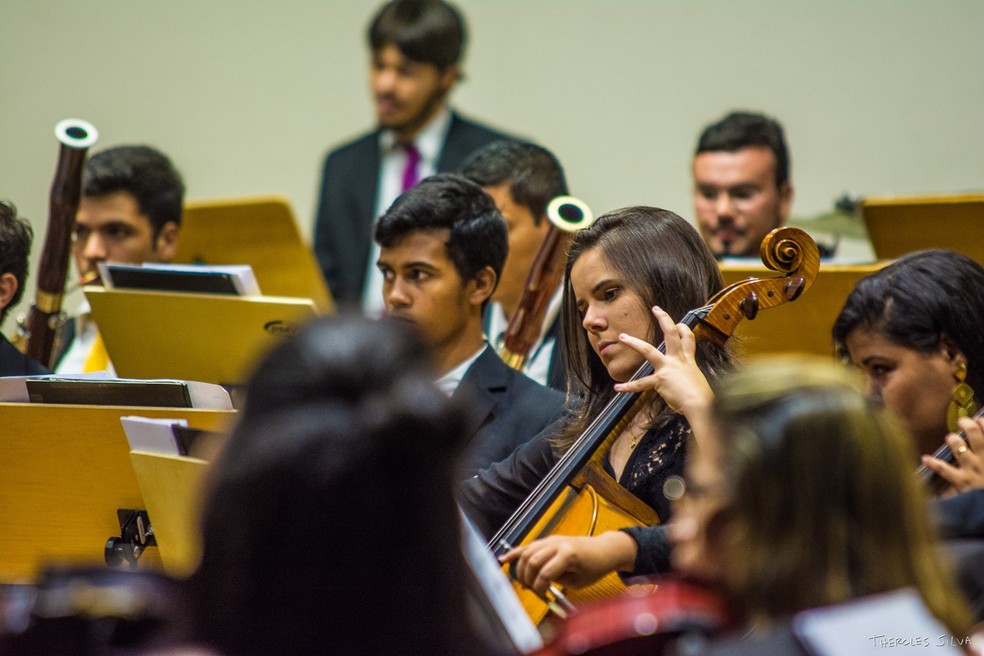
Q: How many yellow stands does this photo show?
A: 6